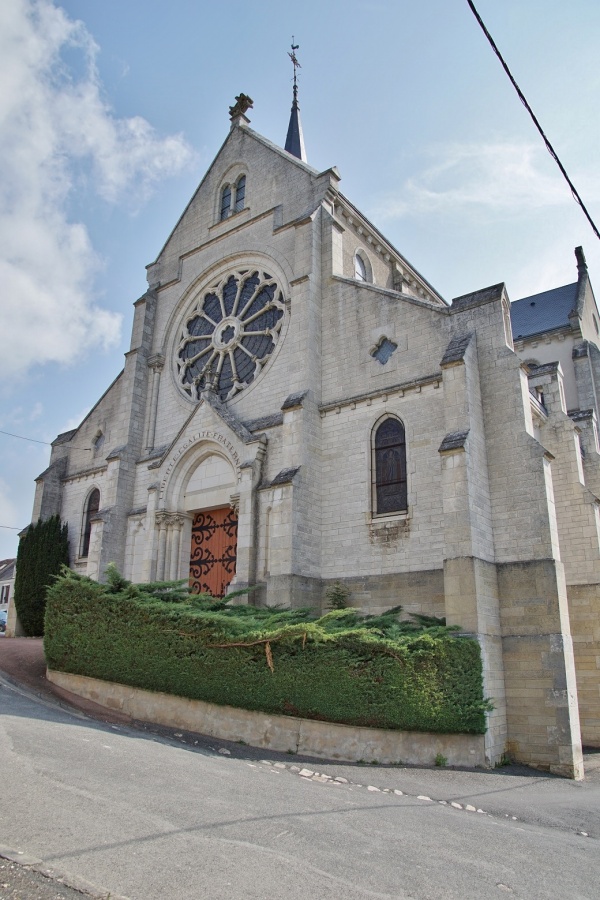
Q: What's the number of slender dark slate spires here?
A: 1